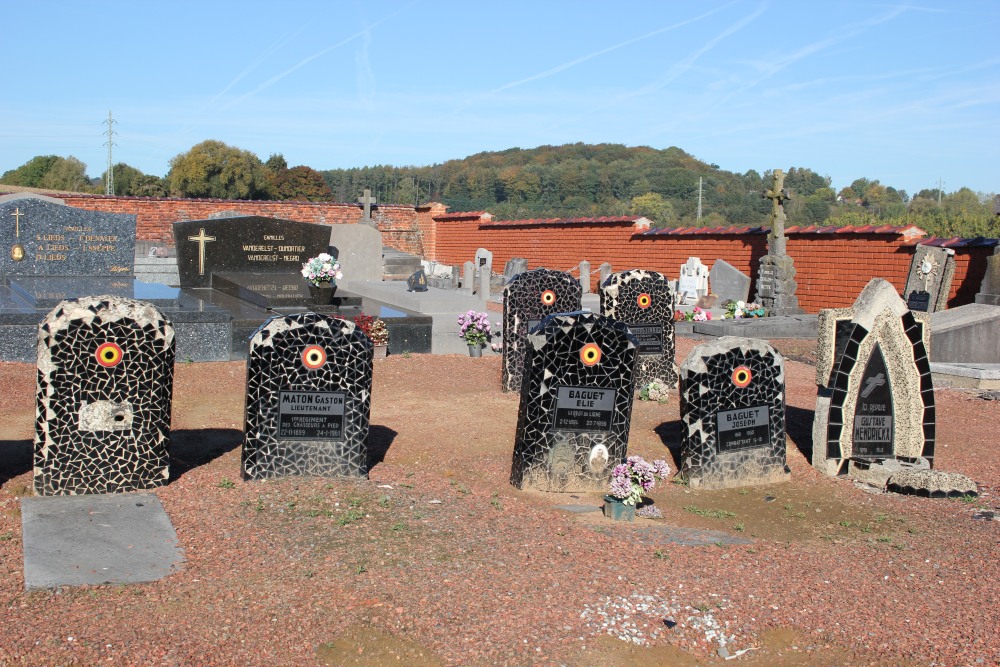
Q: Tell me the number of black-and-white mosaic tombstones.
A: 6